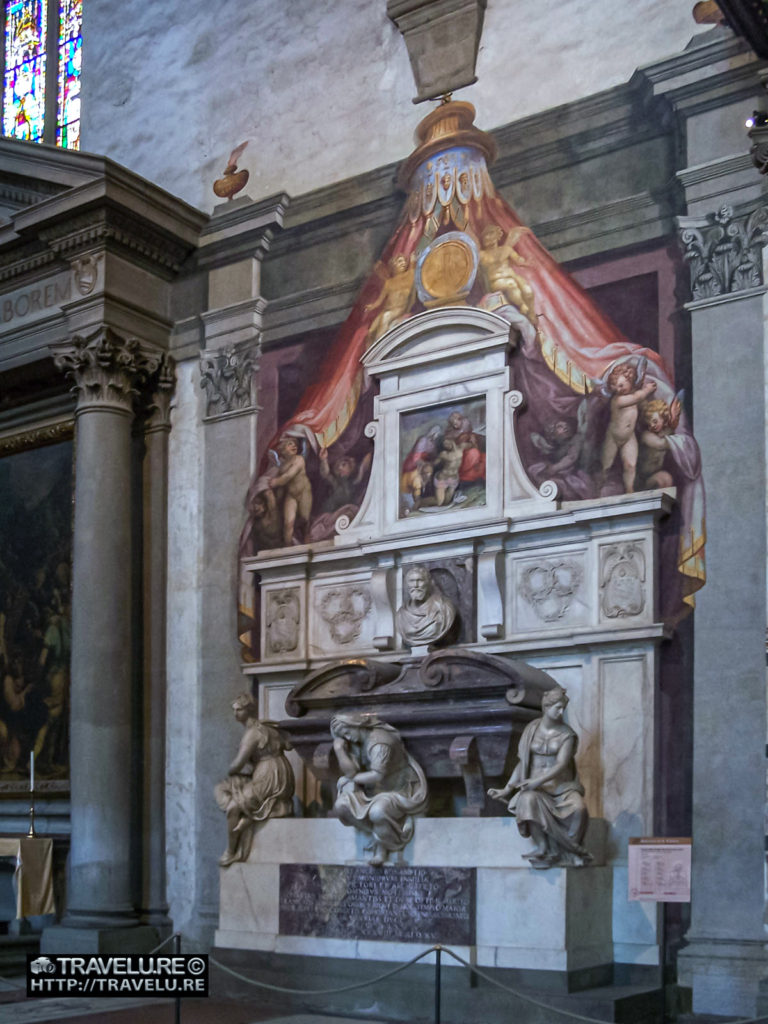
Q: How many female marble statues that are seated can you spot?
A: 3